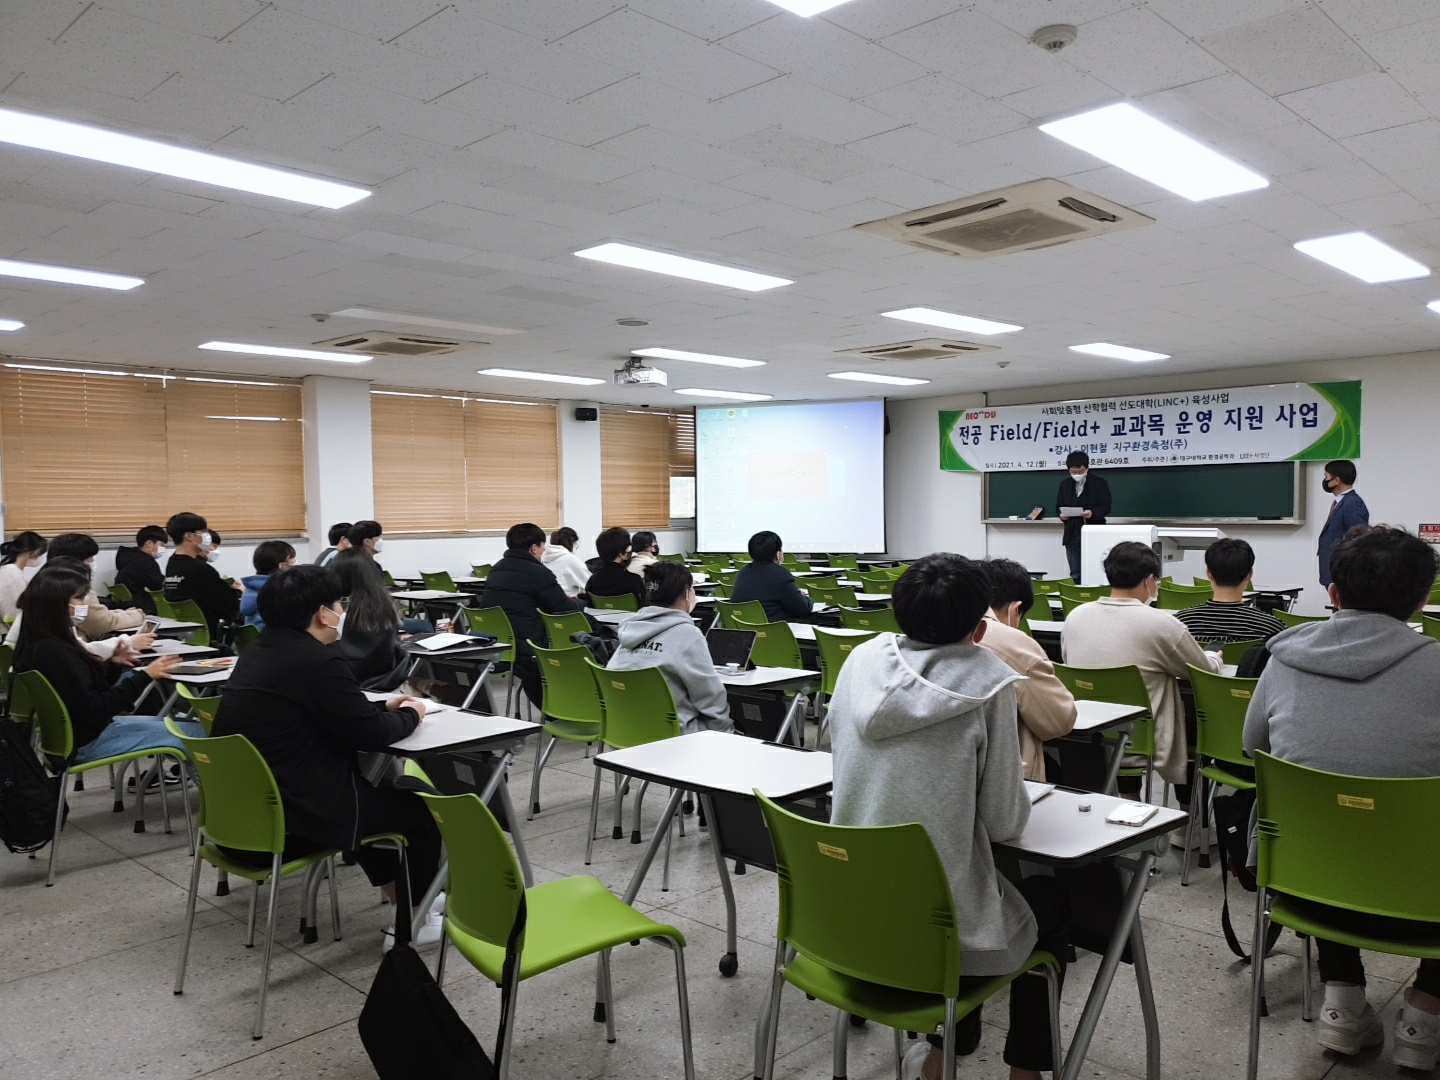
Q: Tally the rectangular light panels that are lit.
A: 15